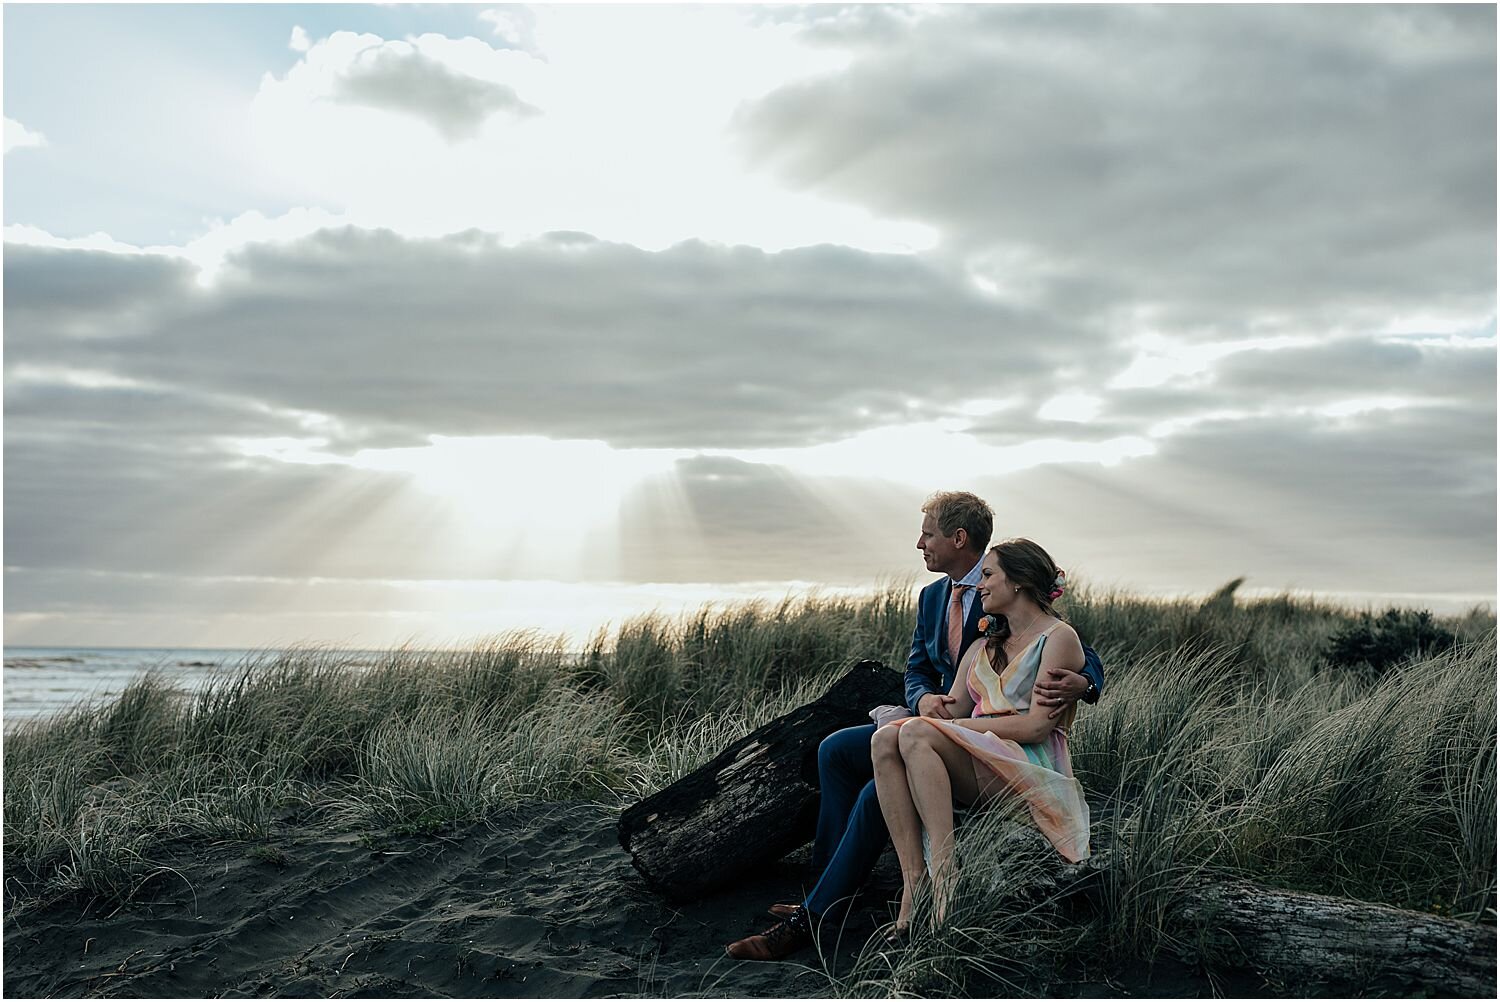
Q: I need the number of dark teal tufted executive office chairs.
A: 0